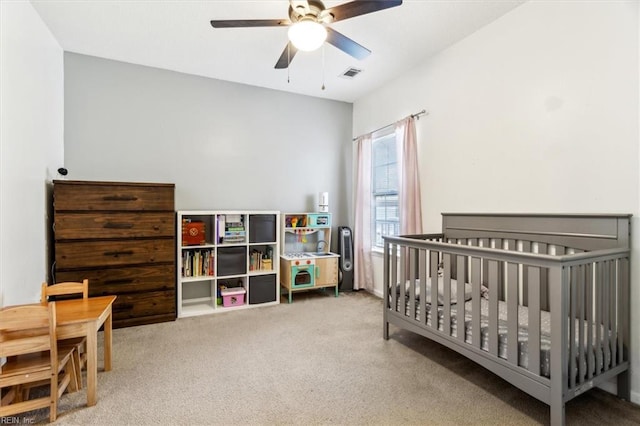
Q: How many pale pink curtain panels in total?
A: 2